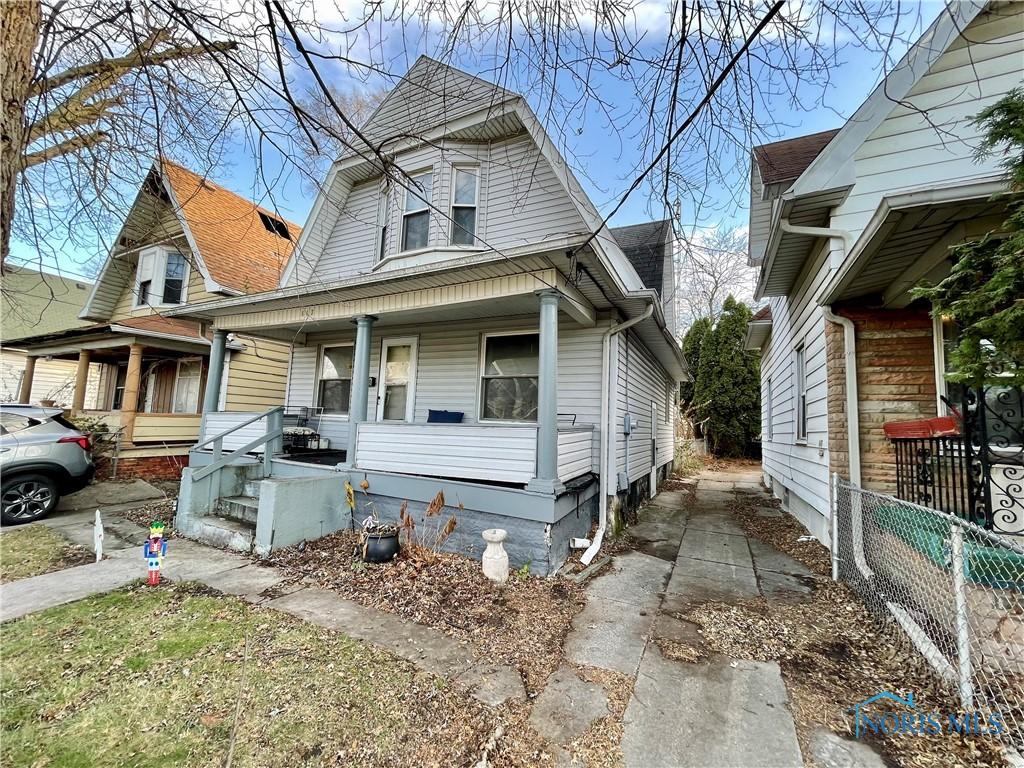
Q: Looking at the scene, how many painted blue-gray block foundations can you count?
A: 1